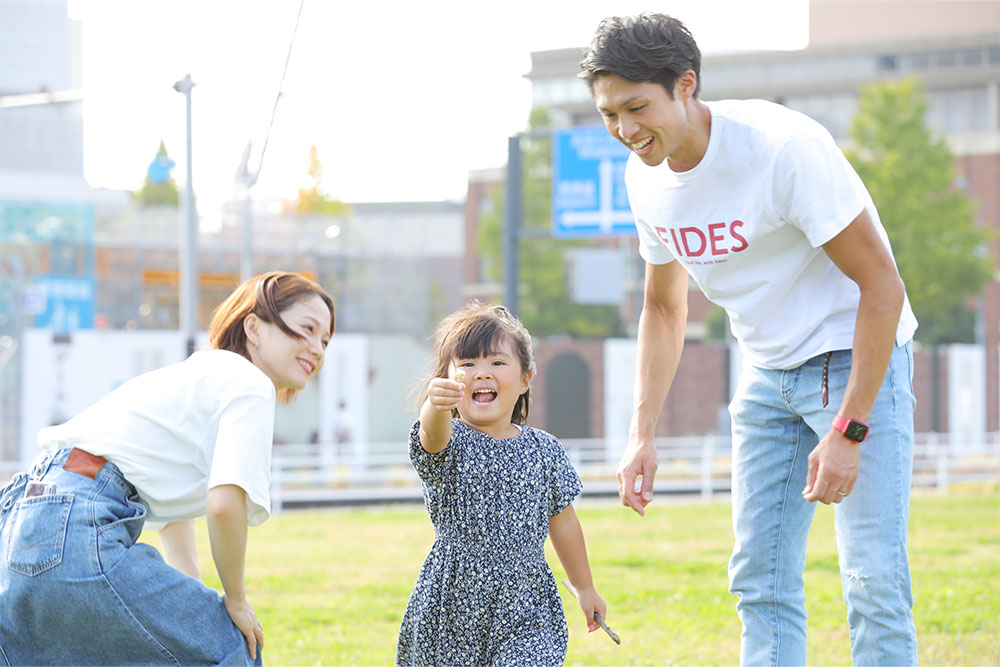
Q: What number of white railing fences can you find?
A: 1